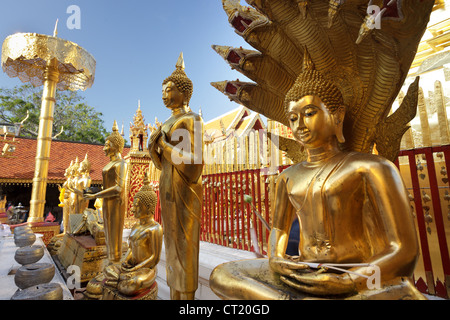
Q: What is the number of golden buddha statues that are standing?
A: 5